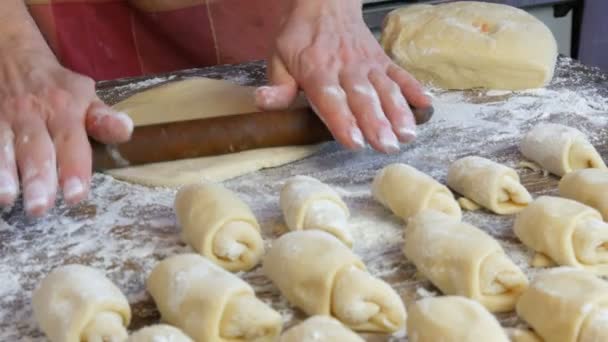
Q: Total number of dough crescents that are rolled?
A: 15